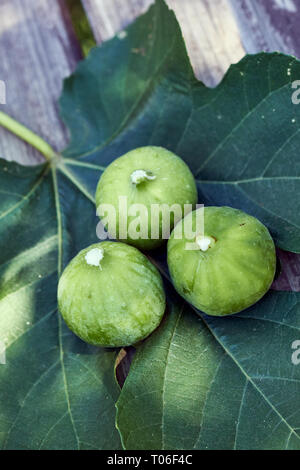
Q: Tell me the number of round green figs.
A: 3